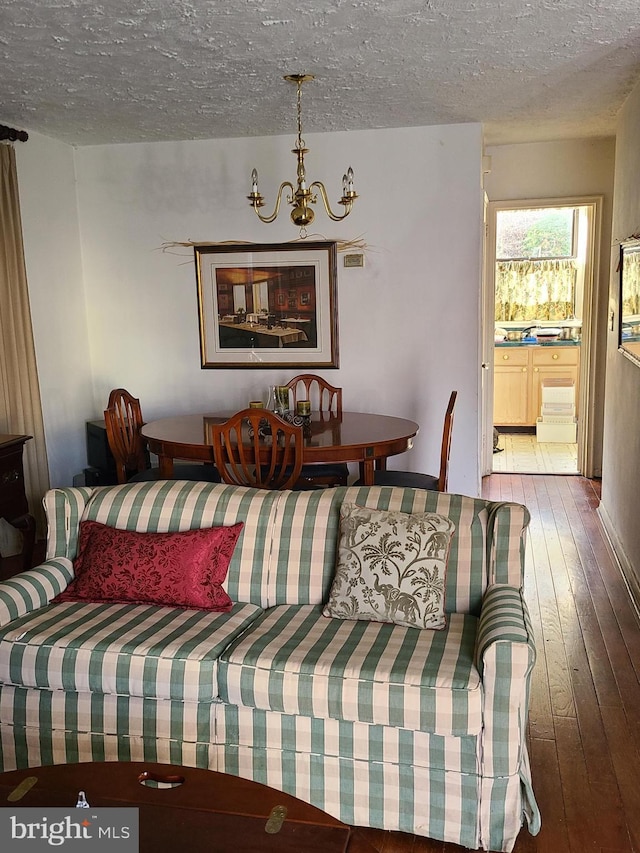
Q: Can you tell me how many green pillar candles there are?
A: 3